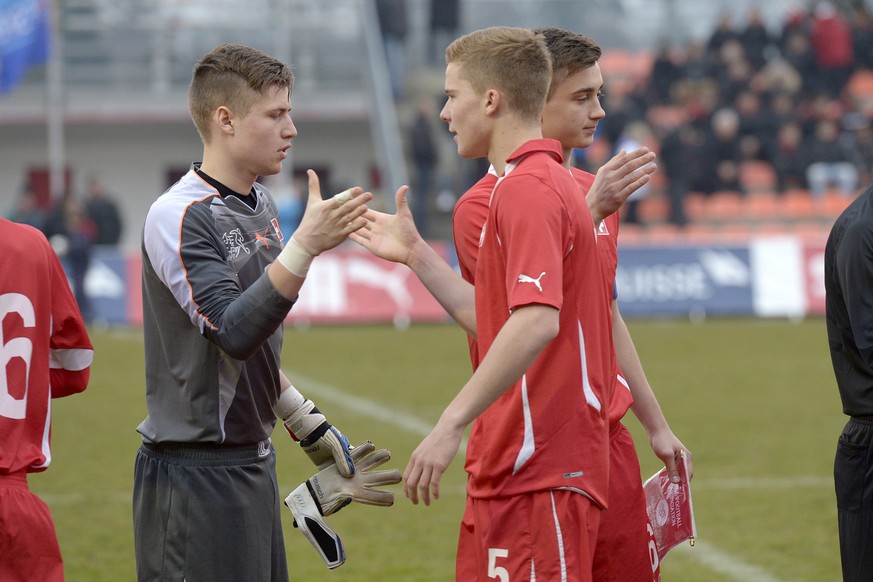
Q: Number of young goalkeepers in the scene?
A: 1